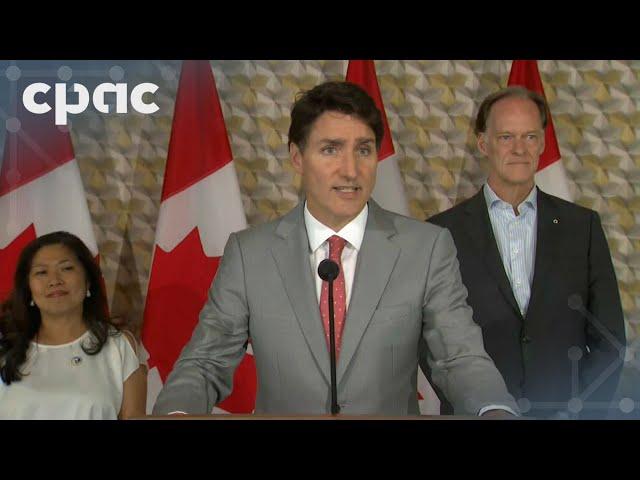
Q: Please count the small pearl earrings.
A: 2